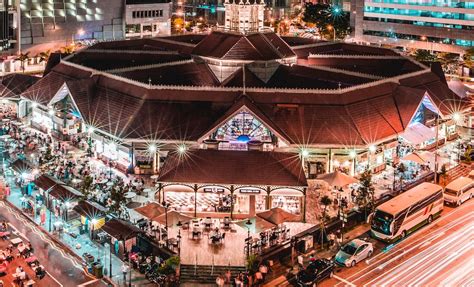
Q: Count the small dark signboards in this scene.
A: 2